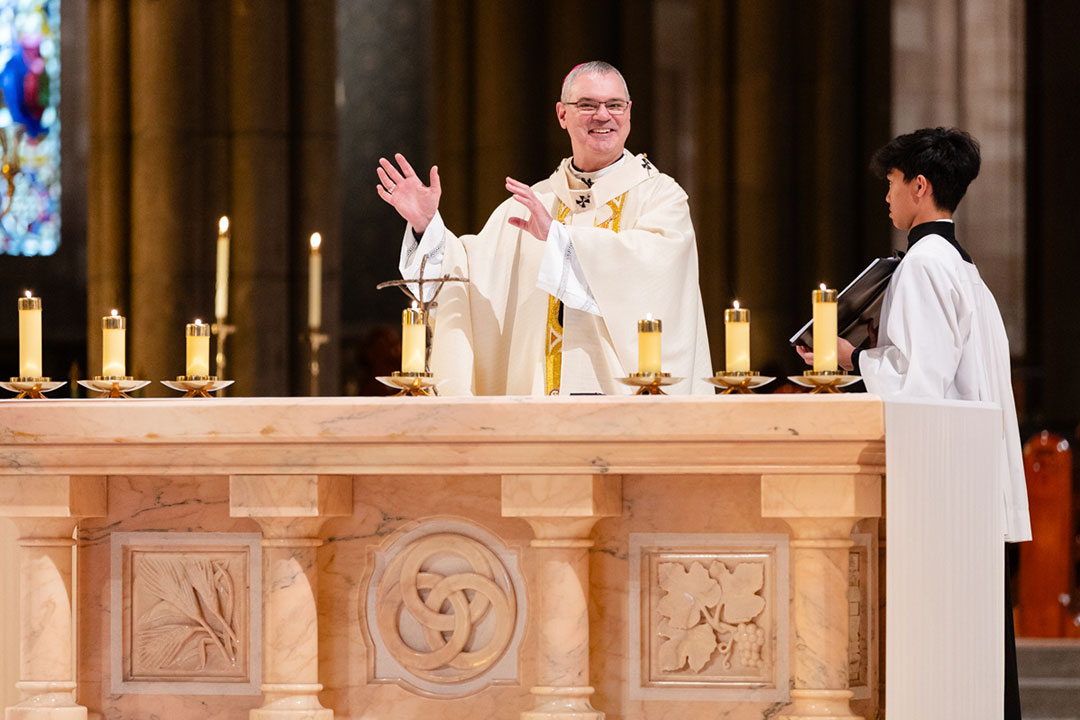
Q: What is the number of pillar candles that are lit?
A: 7